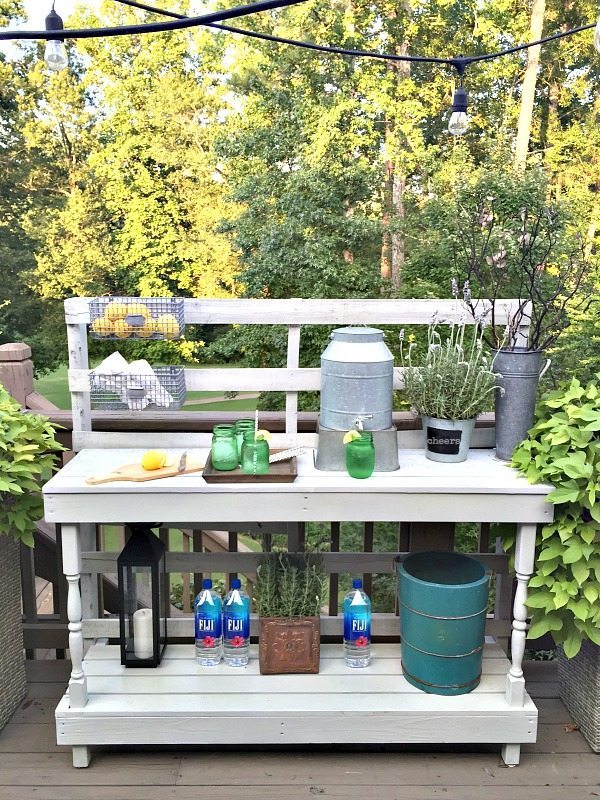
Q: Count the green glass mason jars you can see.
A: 4